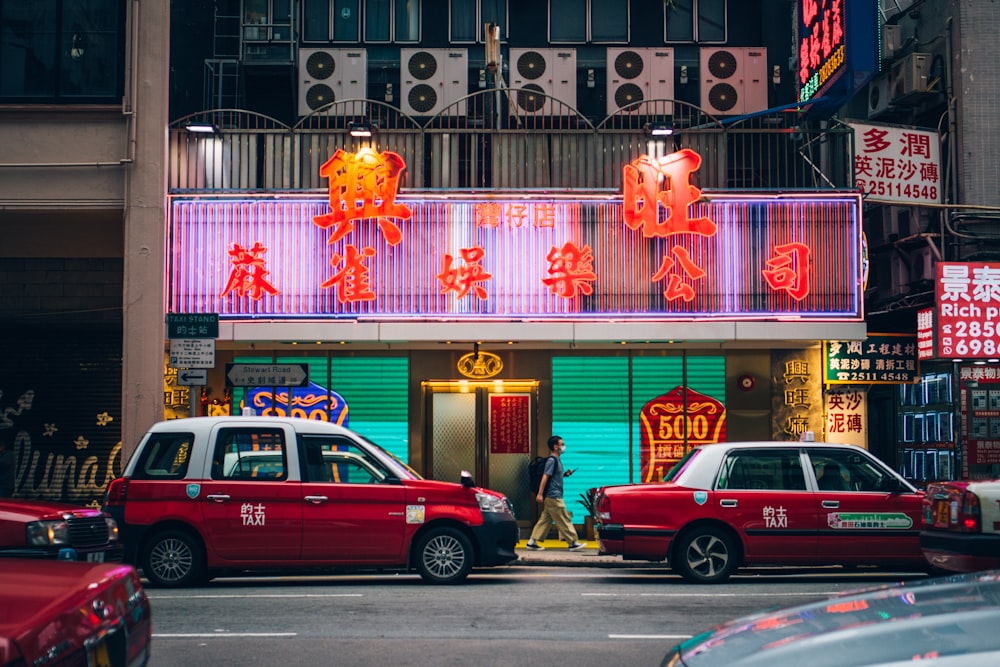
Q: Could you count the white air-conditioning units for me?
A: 5